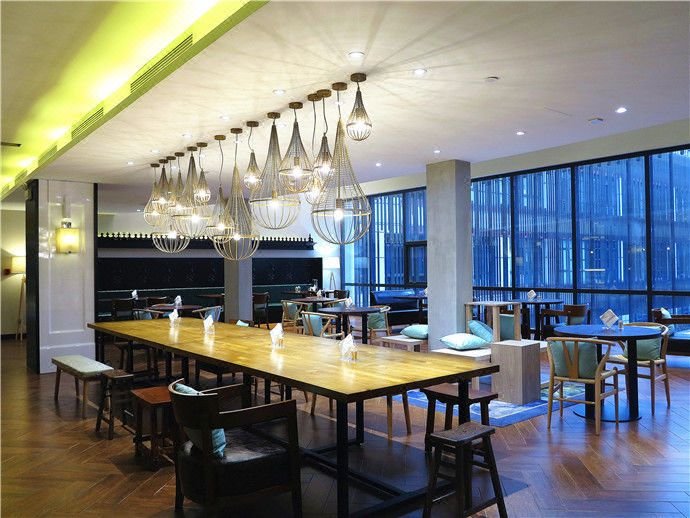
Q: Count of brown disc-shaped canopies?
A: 15